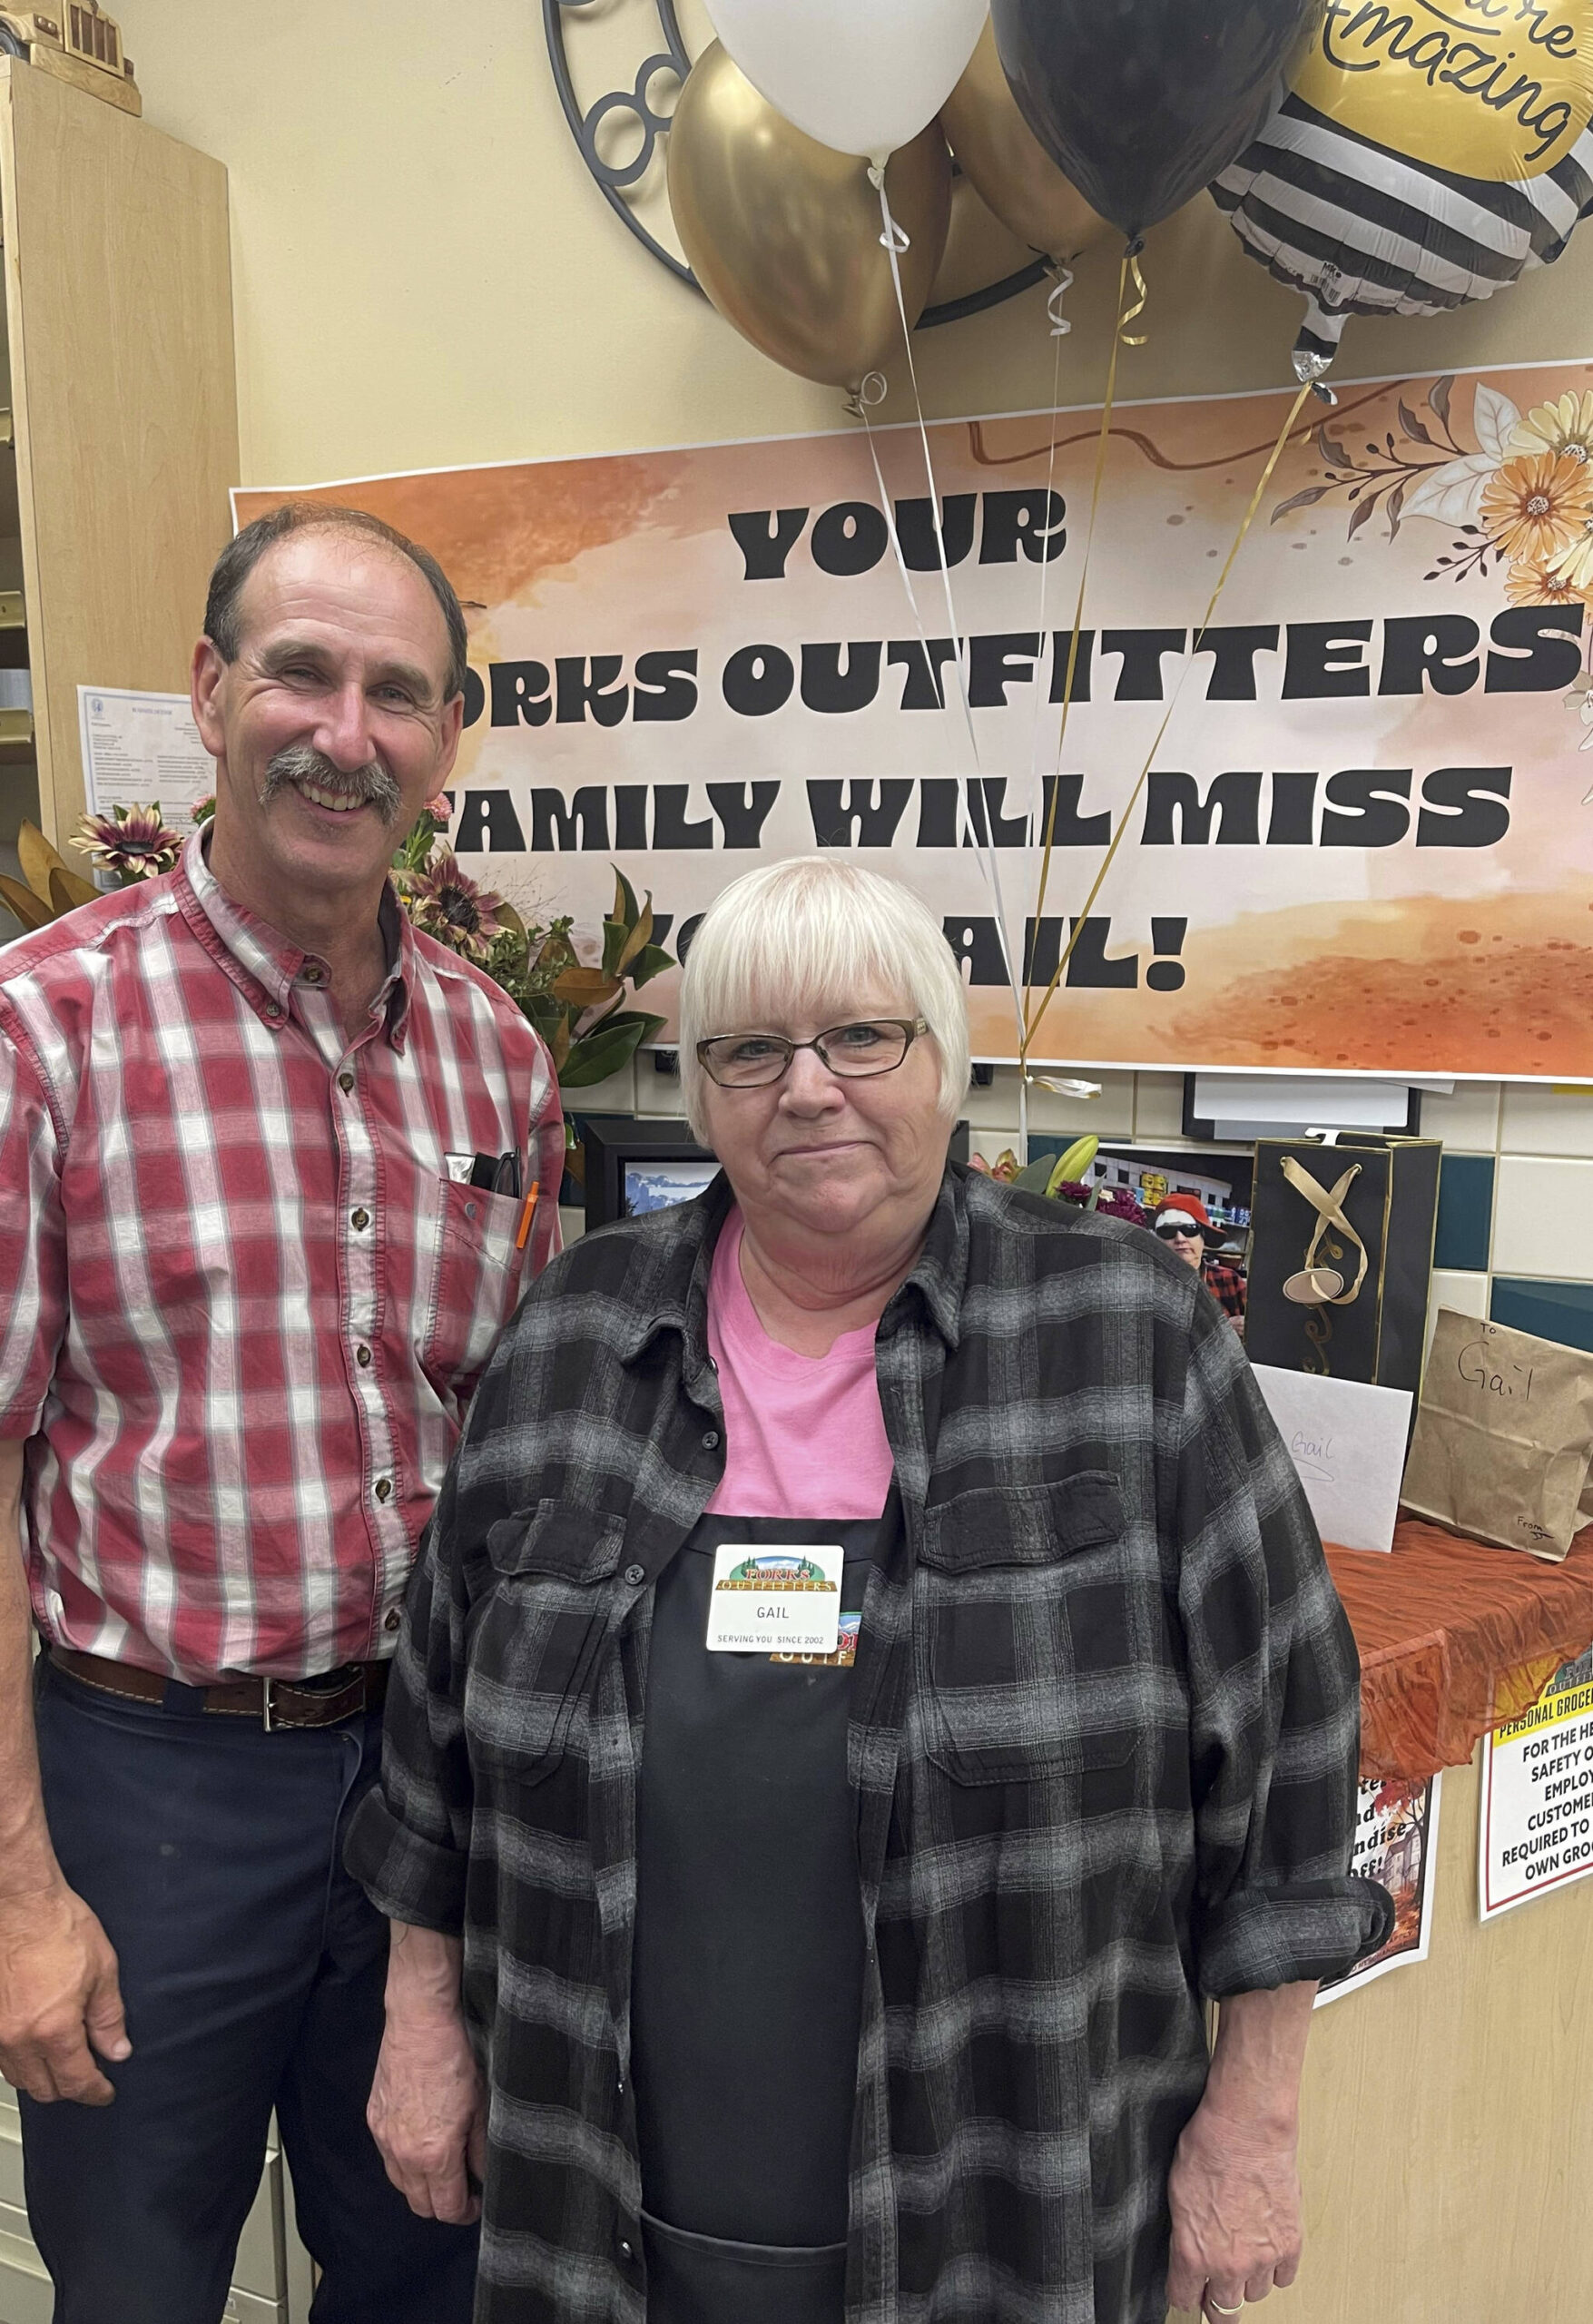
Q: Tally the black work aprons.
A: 1